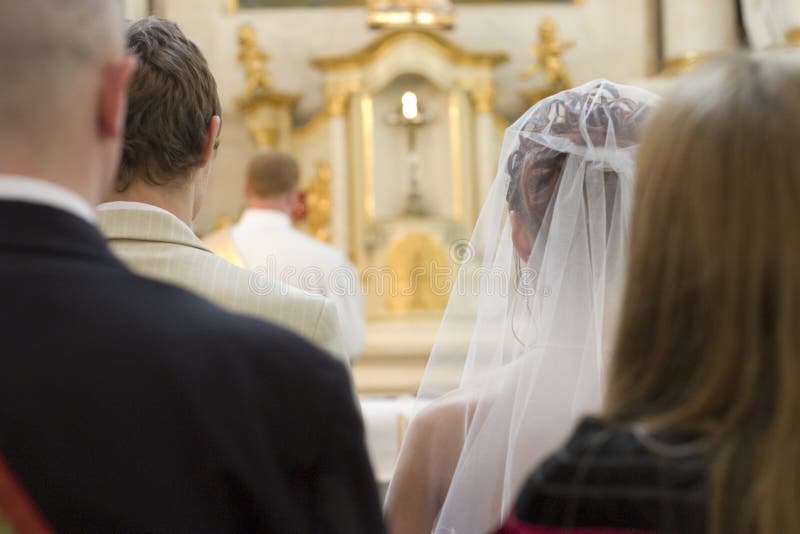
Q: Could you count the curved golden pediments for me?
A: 1